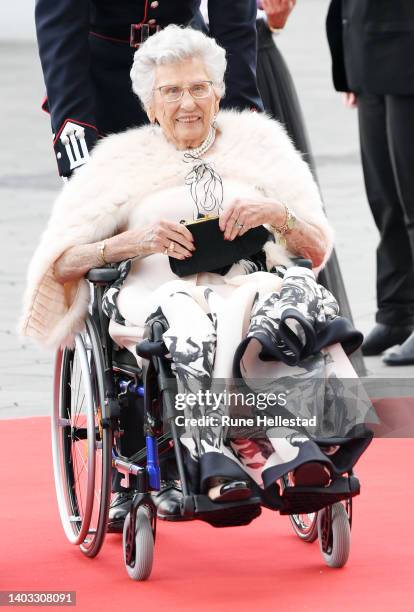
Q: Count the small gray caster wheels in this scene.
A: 2